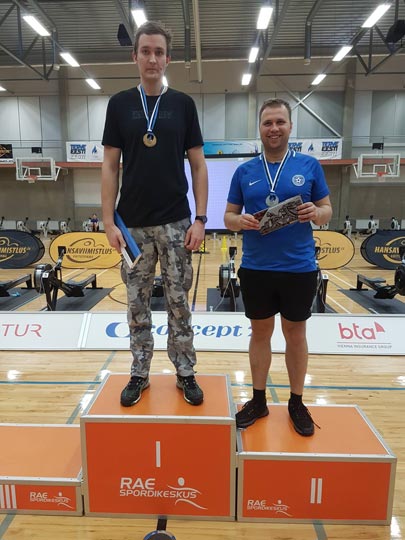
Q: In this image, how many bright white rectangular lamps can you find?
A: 12